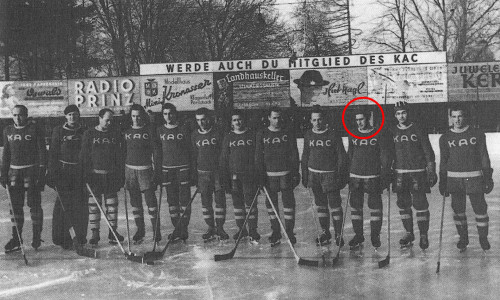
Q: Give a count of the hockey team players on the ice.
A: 12